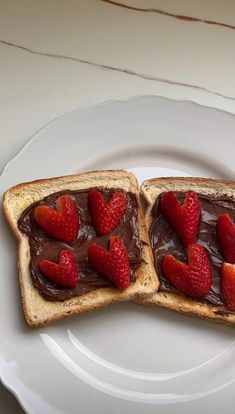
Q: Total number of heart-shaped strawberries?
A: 8